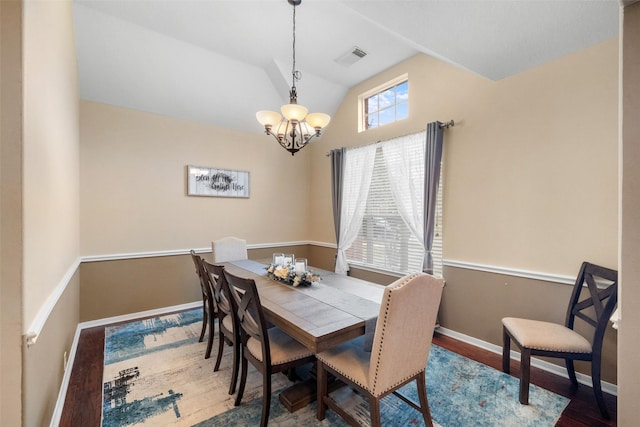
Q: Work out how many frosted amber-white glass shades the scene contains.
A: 5